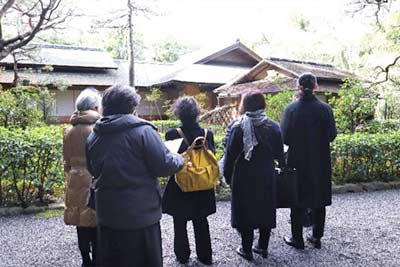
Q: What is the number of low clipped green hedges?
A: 1